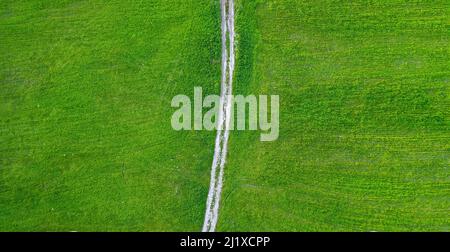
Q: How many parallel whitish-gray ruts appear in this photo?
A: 2